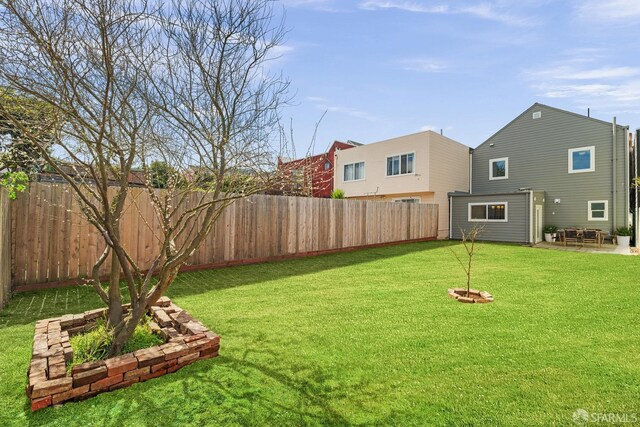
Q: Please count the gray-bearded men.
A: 0